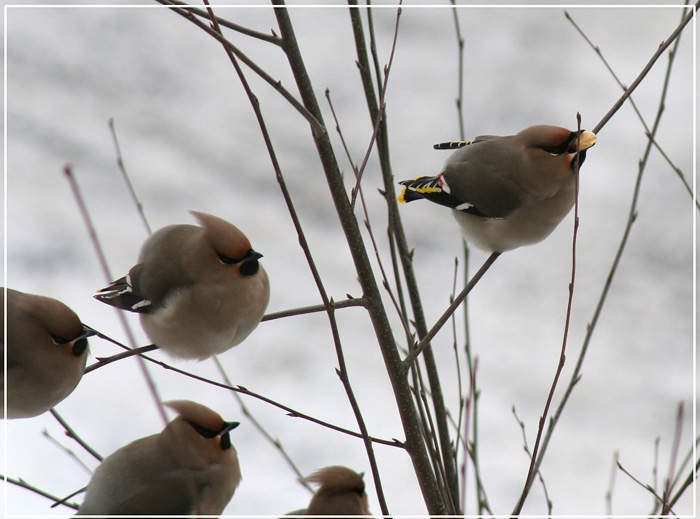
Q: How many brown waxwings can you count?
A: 5